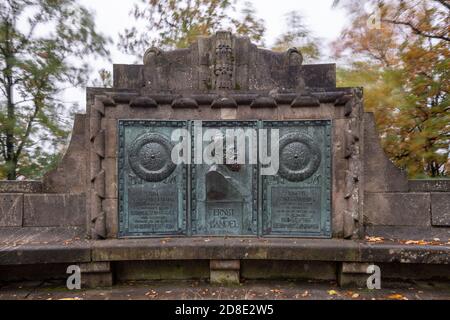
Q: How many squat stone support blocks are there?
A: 3